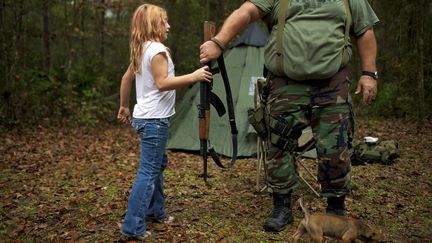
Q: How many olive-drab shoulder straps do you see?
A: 2